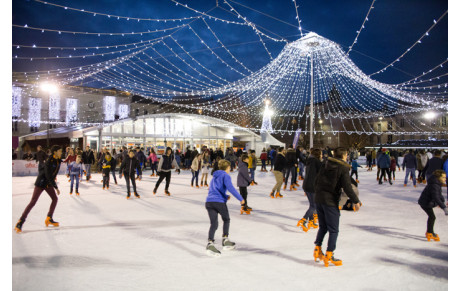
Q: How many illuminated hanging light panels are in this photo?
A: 6